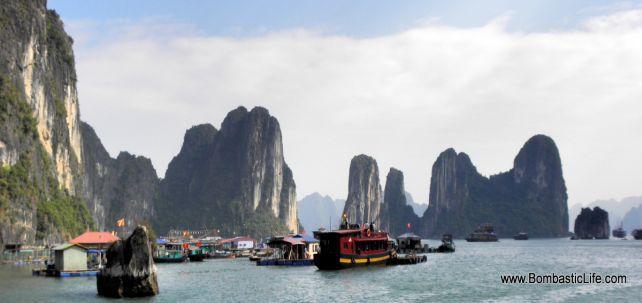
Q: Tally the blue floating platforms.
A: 2